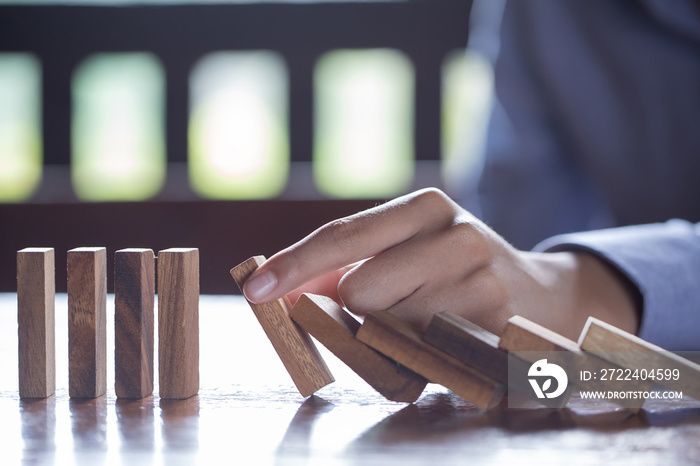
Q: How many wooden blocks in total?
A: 10